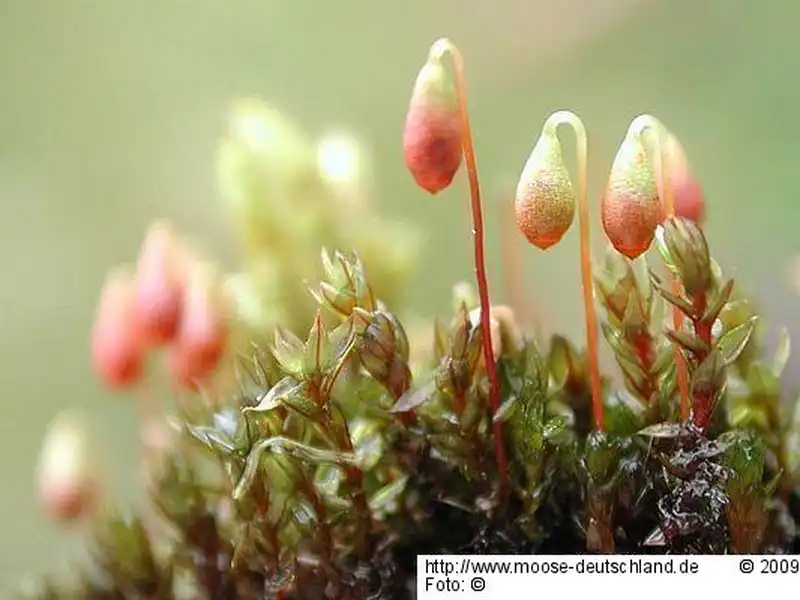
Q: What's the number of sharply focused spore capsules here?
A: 3